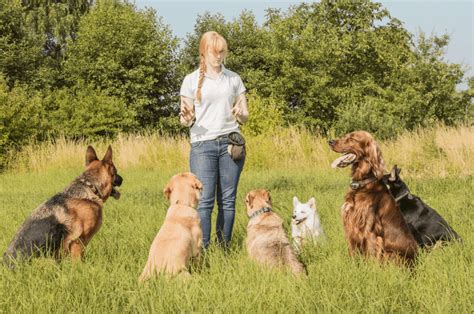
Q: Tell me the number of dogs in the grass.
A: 6